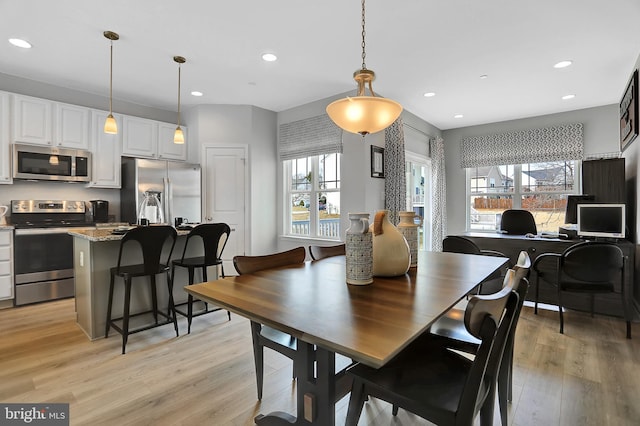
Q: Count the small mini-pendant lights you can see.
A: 2